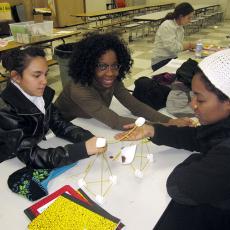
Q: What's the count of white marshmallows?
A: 7